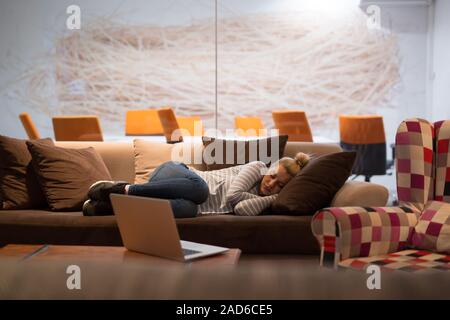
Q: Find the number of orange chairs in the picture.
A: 8